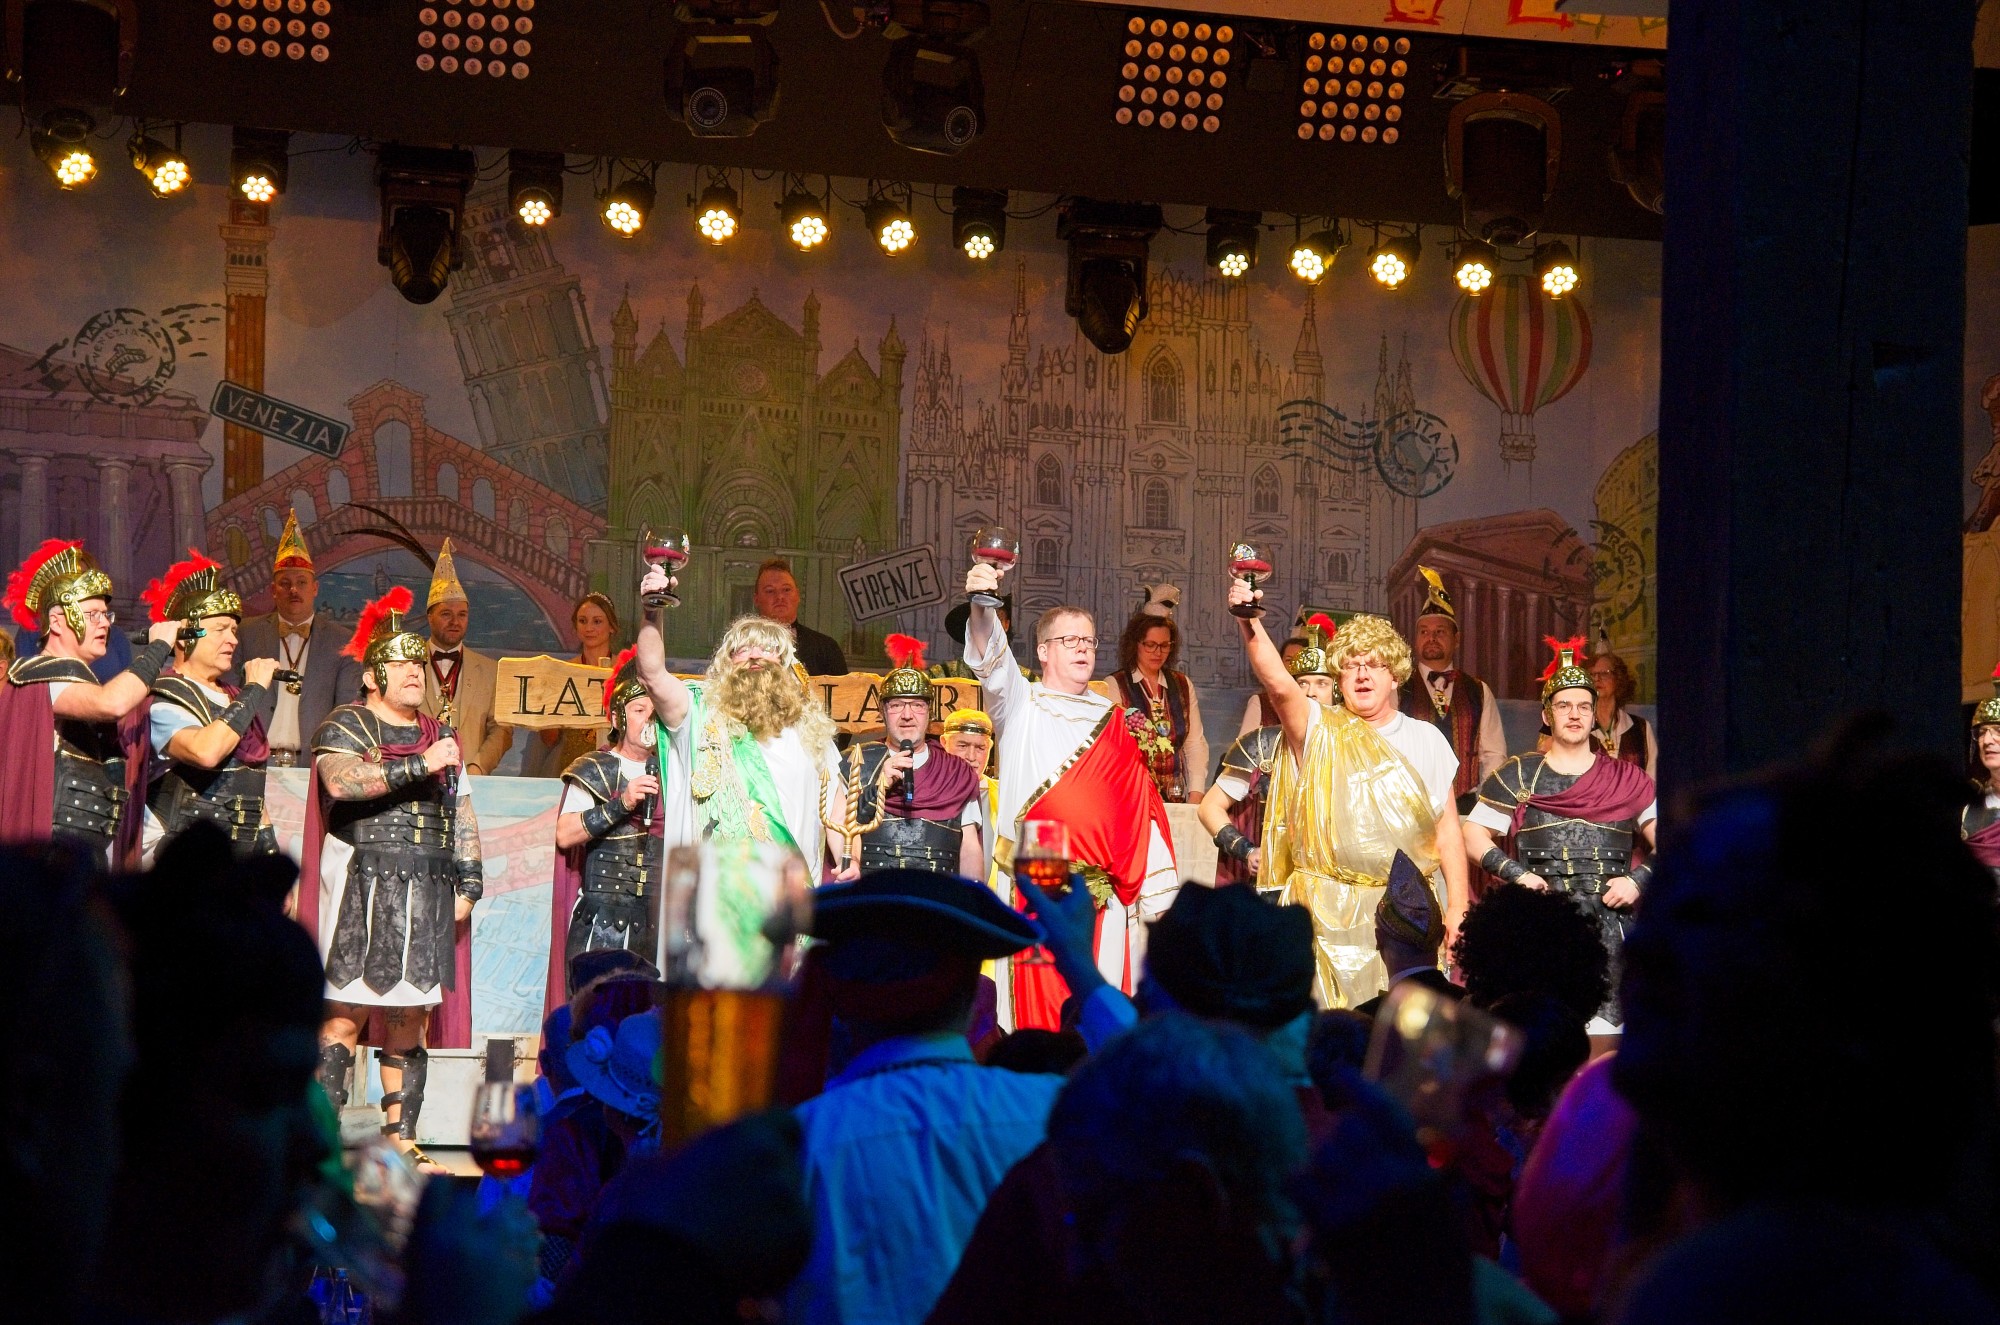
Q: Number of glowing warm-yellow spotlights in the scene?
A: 14